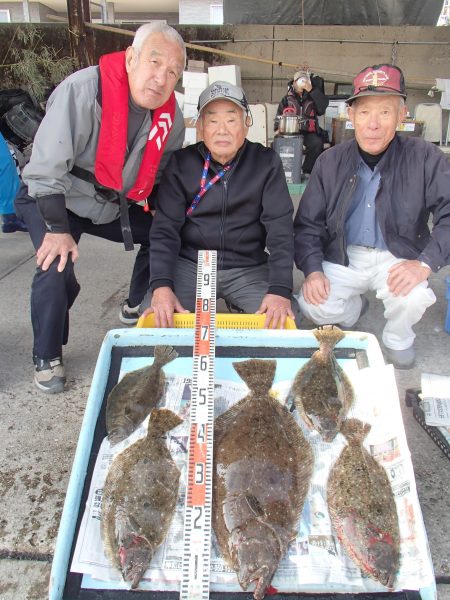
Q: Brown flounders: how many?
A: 5